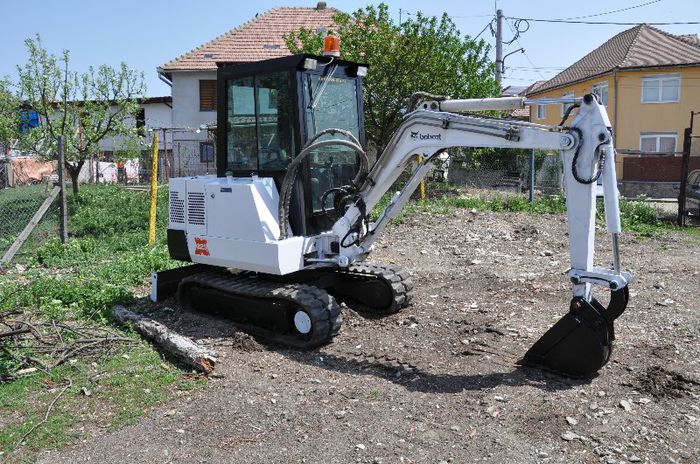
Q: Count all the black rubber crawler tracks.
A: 2